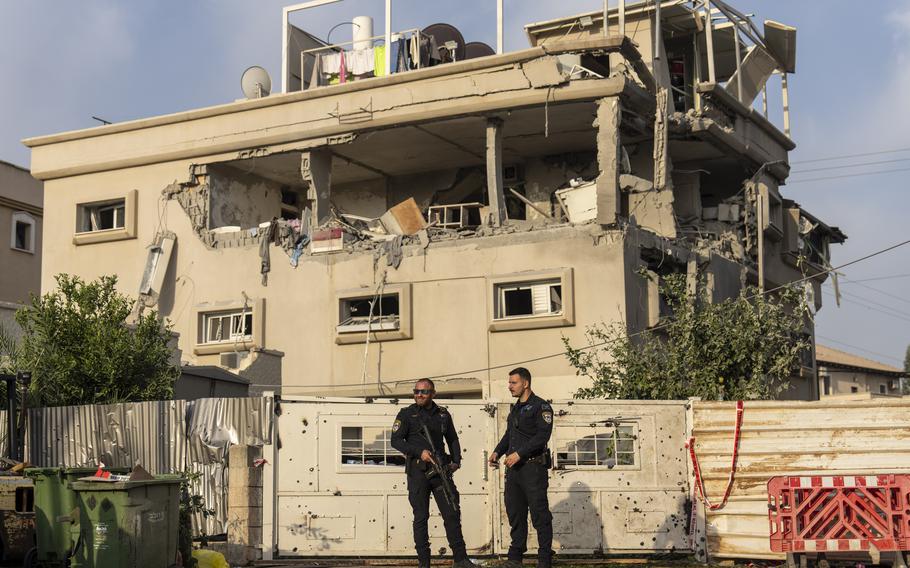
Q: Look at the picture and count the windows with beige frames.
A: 4